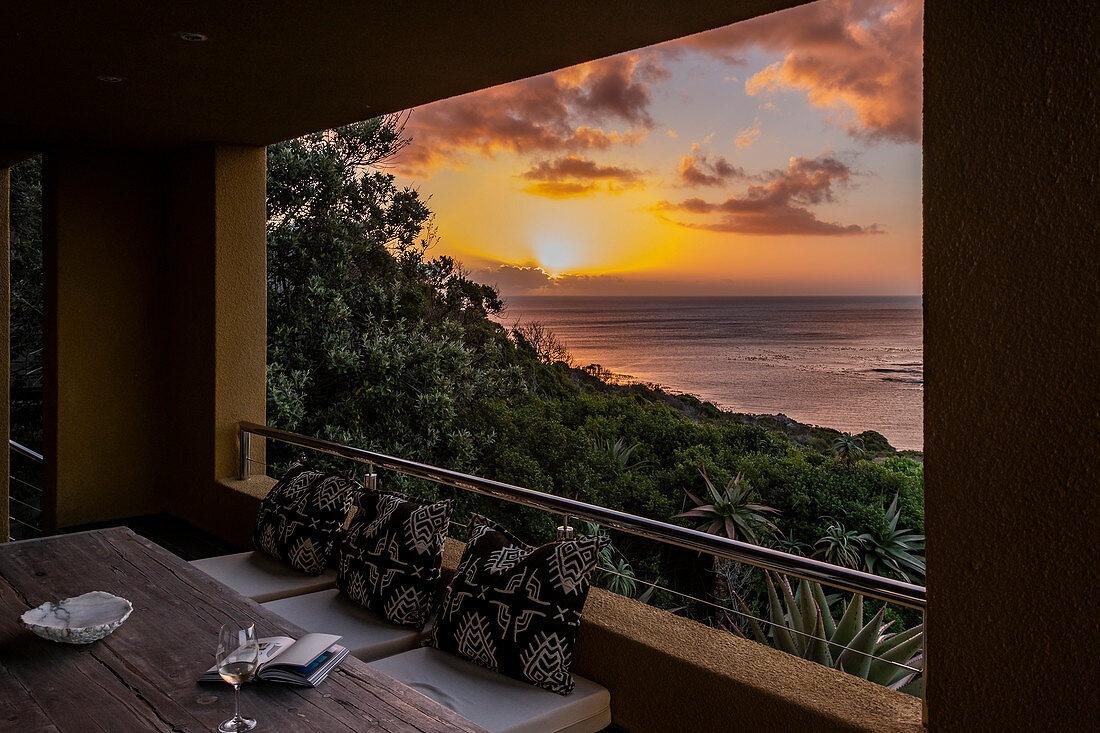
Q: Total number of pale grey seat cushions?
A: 3